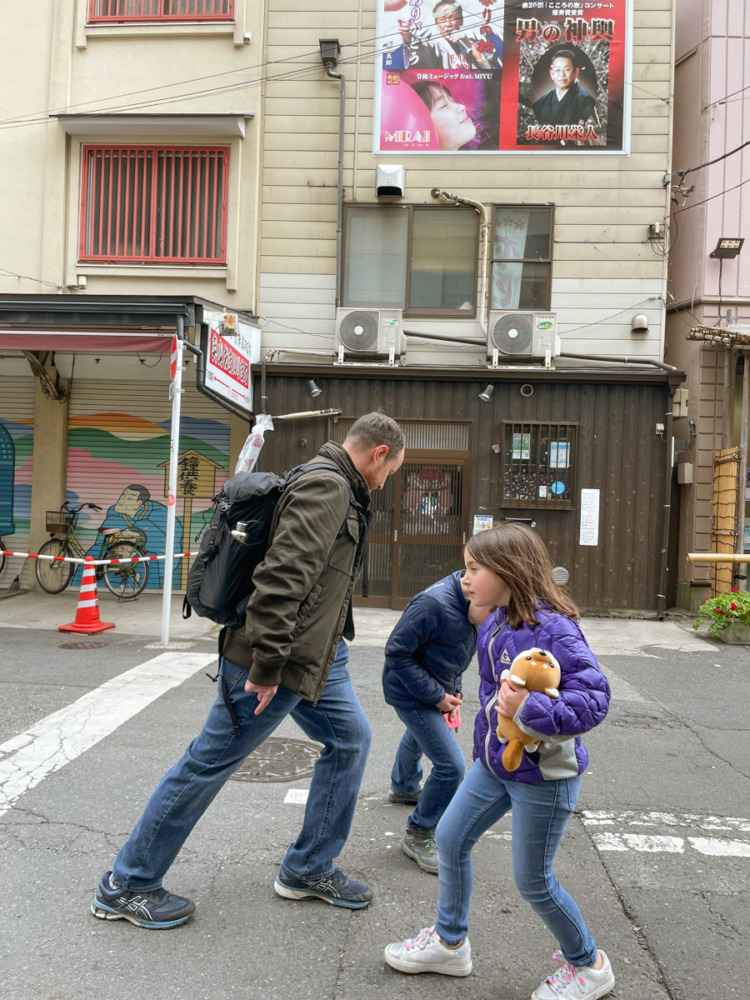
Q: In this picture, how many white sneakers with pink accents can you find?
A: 2